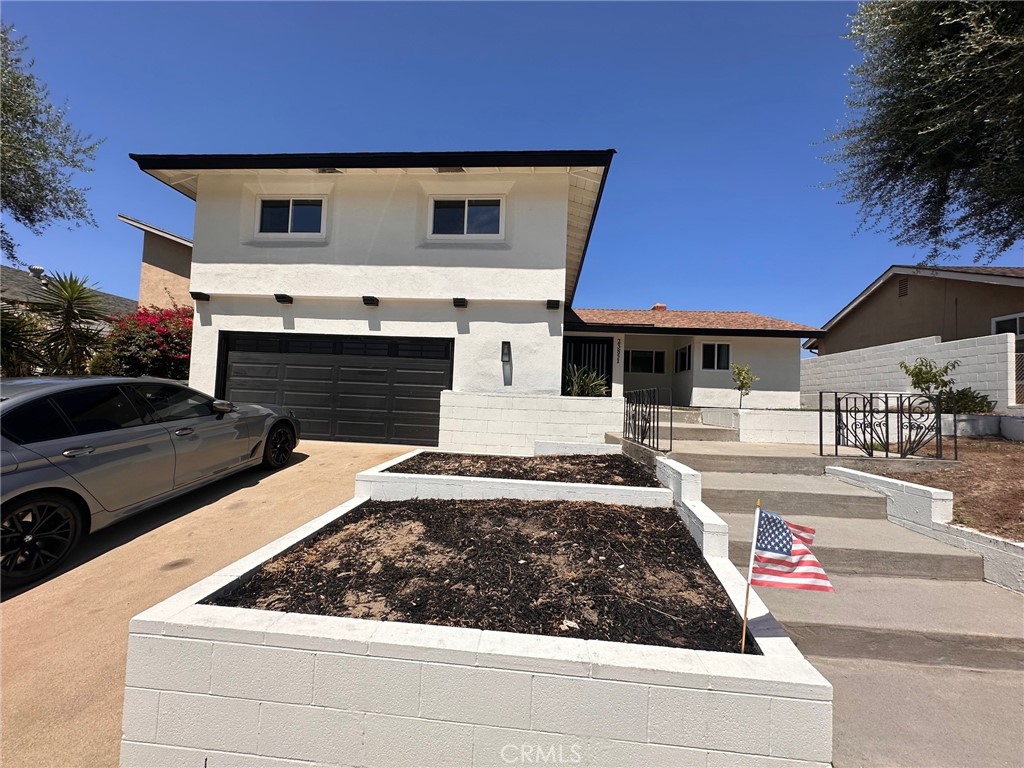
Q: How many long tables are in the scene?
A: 0